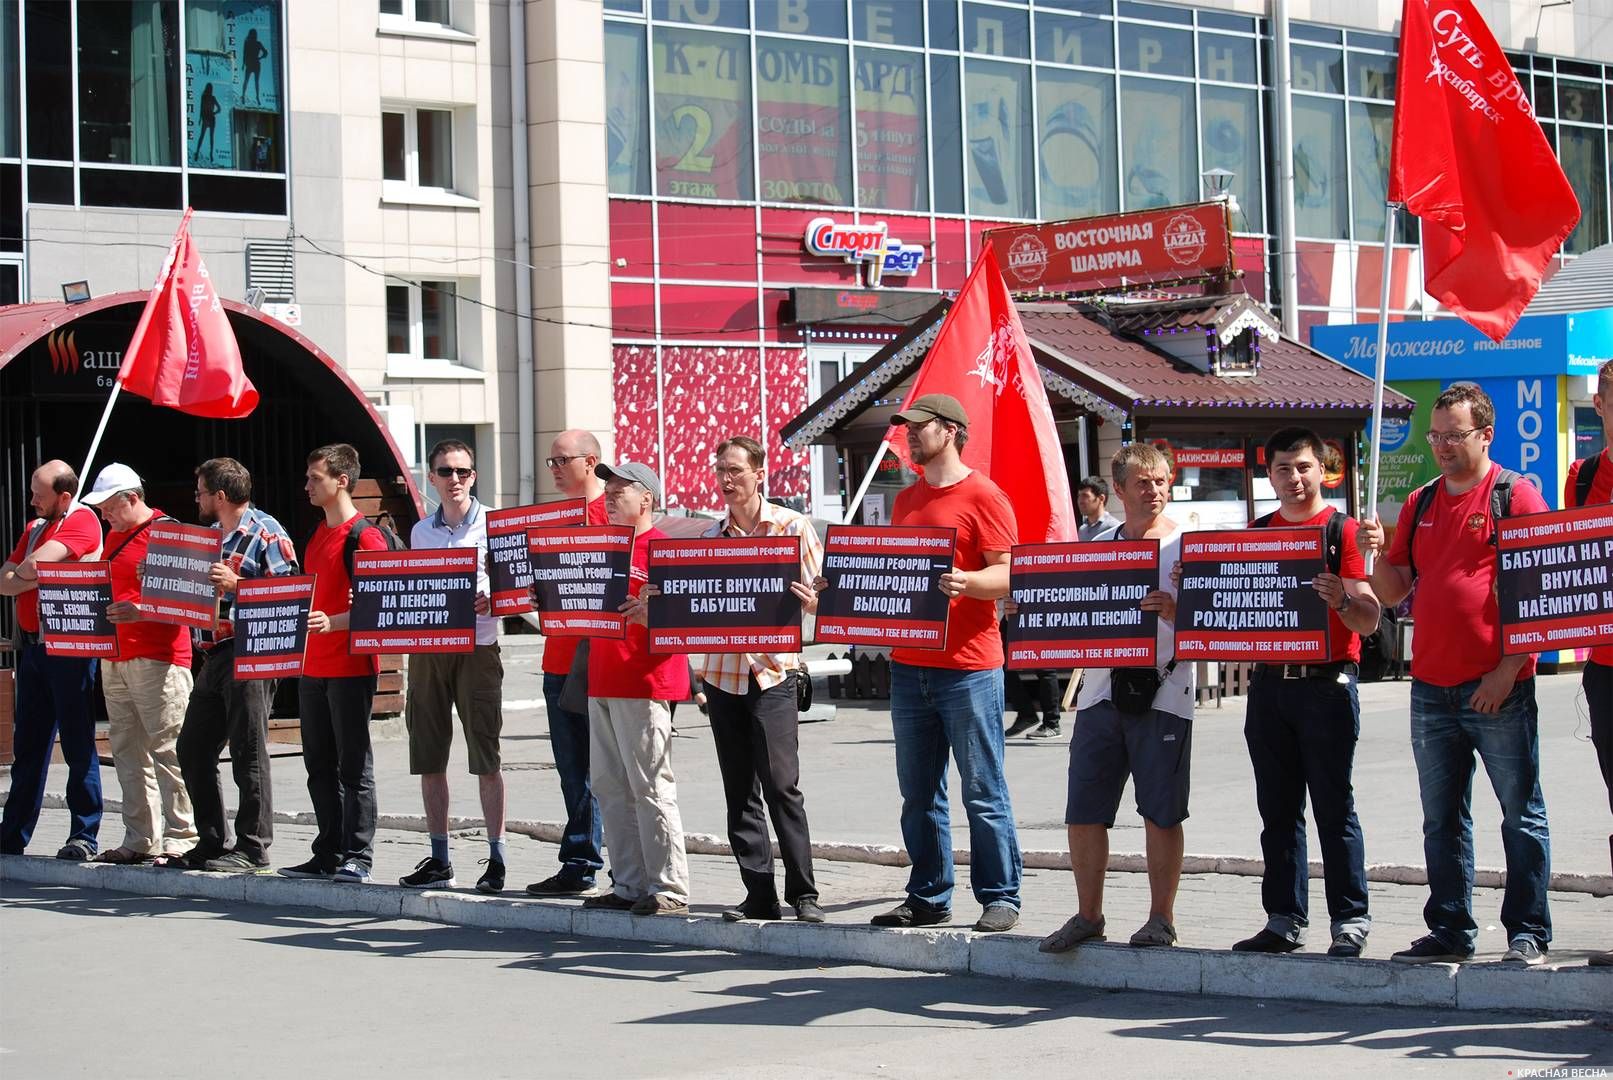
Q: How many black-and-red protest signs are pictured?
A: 11